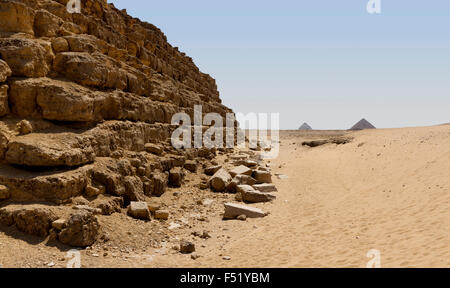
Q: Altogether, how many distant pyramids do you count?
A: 2